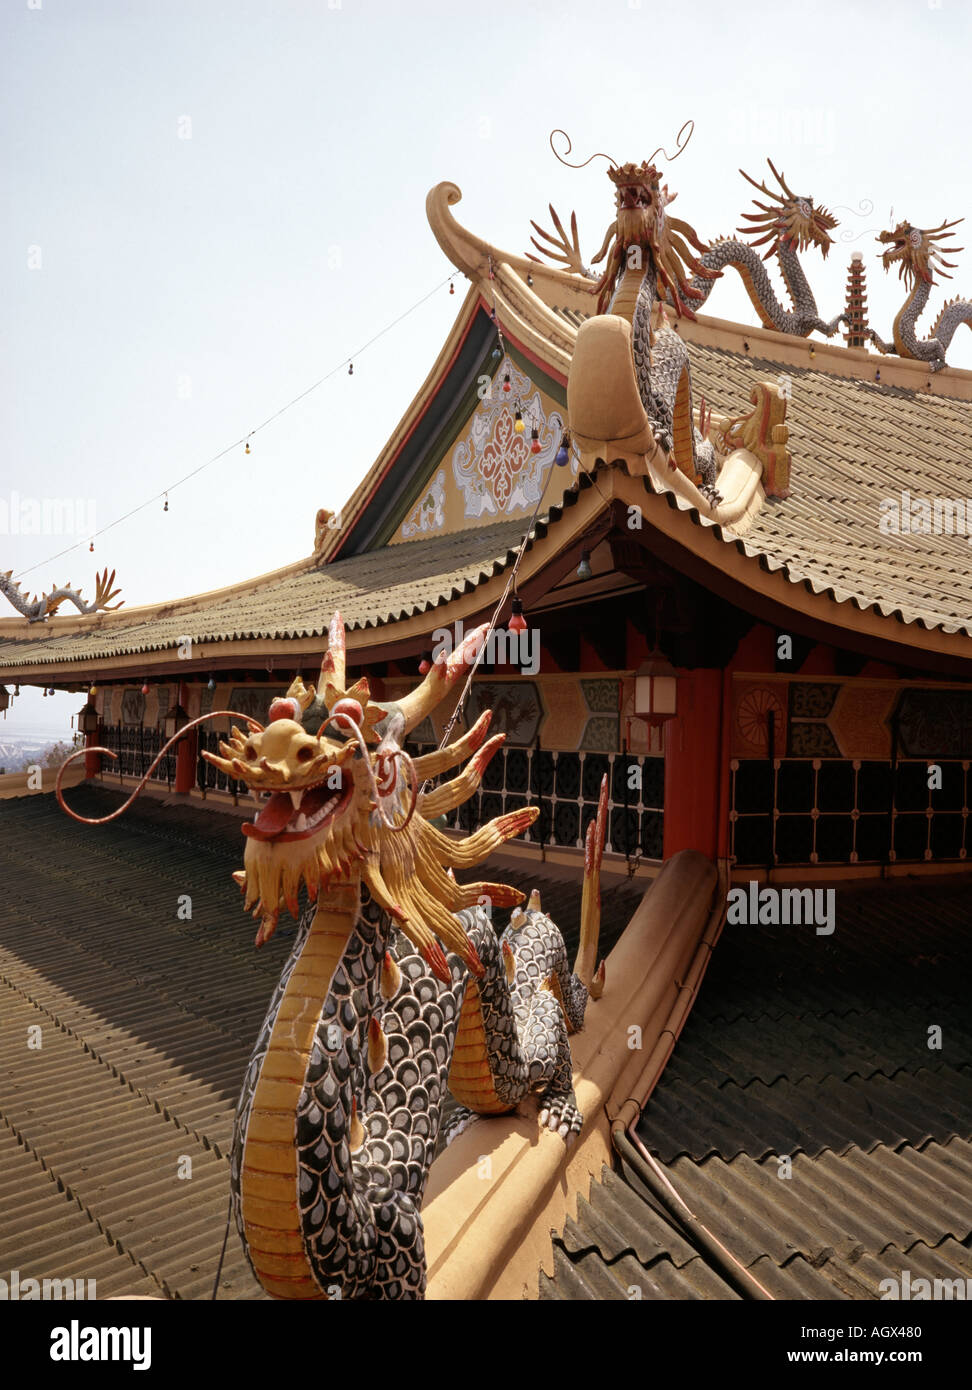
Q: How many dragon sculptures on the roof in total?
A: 5